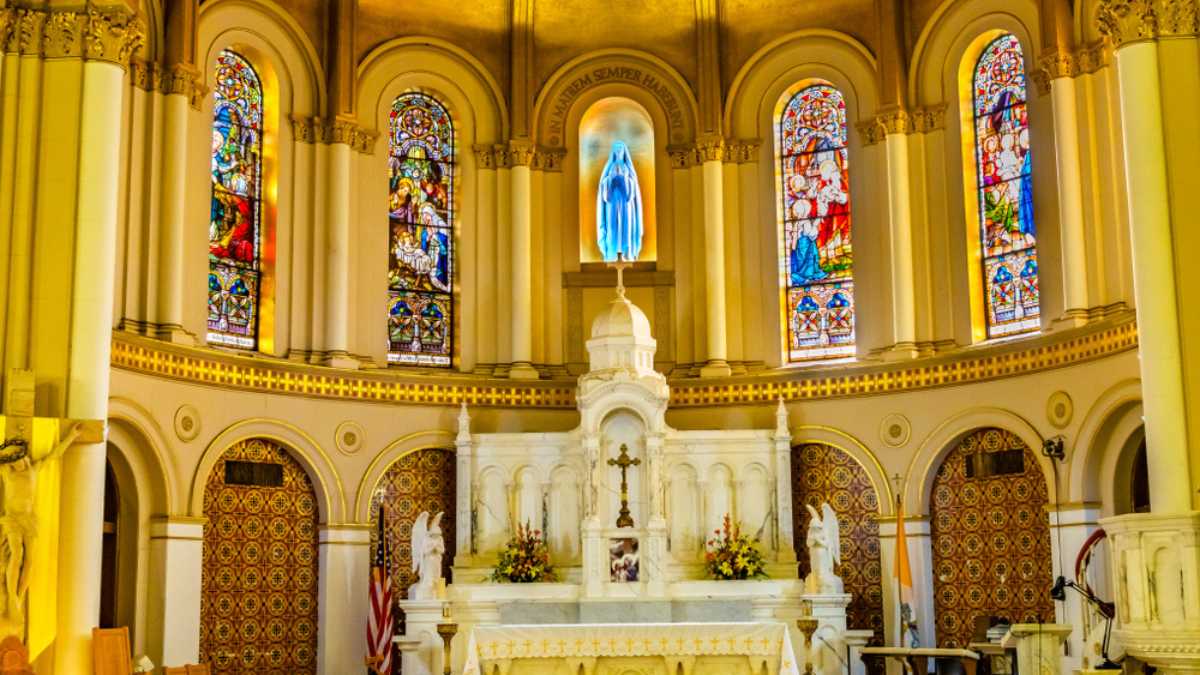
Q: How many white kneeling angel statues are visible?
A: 2